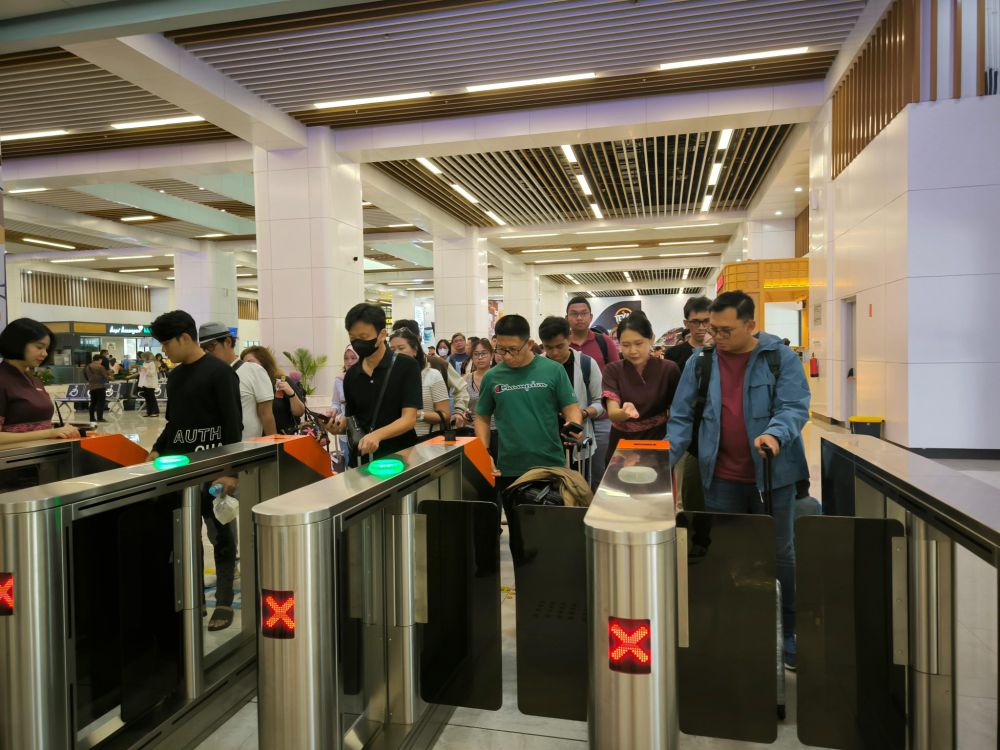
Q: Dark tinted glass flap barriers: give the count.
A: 4